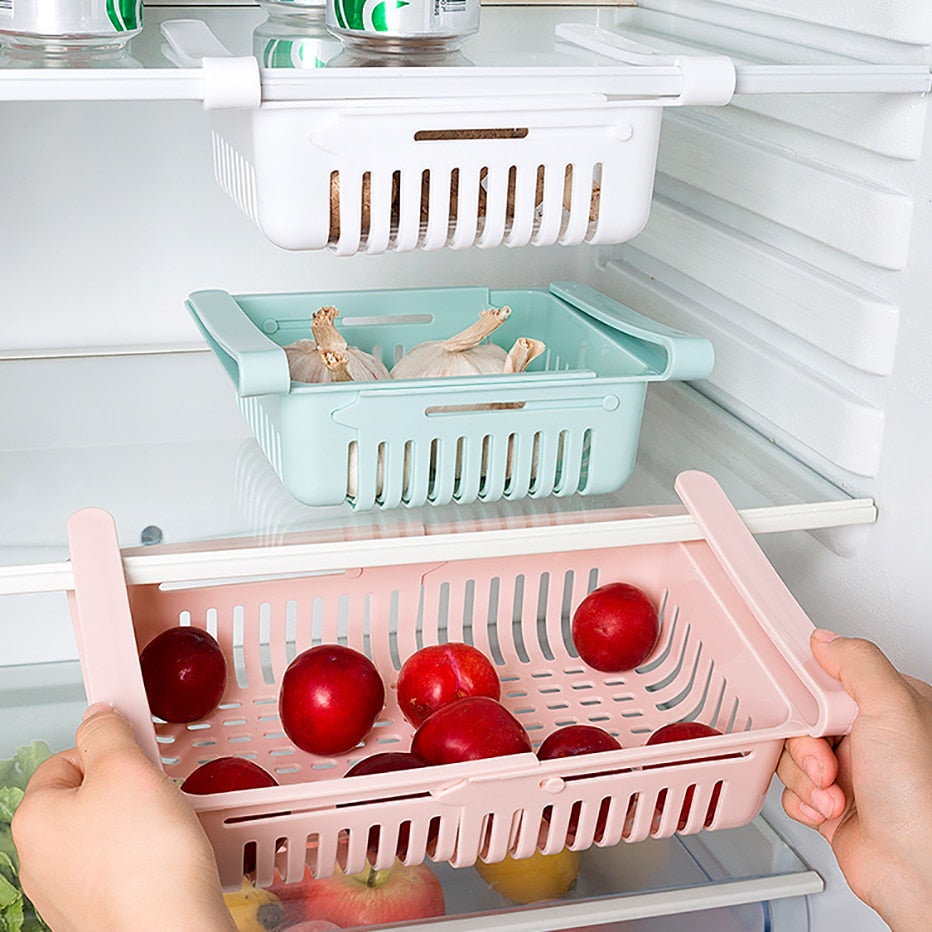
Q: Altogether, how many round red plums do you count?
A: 9